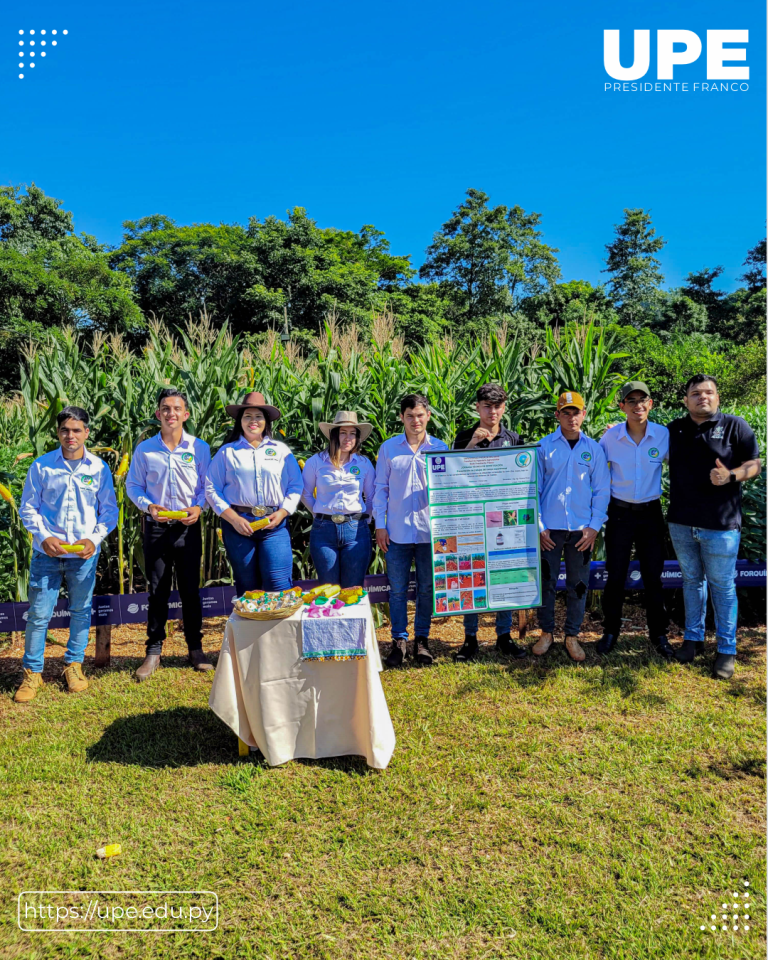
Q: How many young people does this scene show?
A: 9